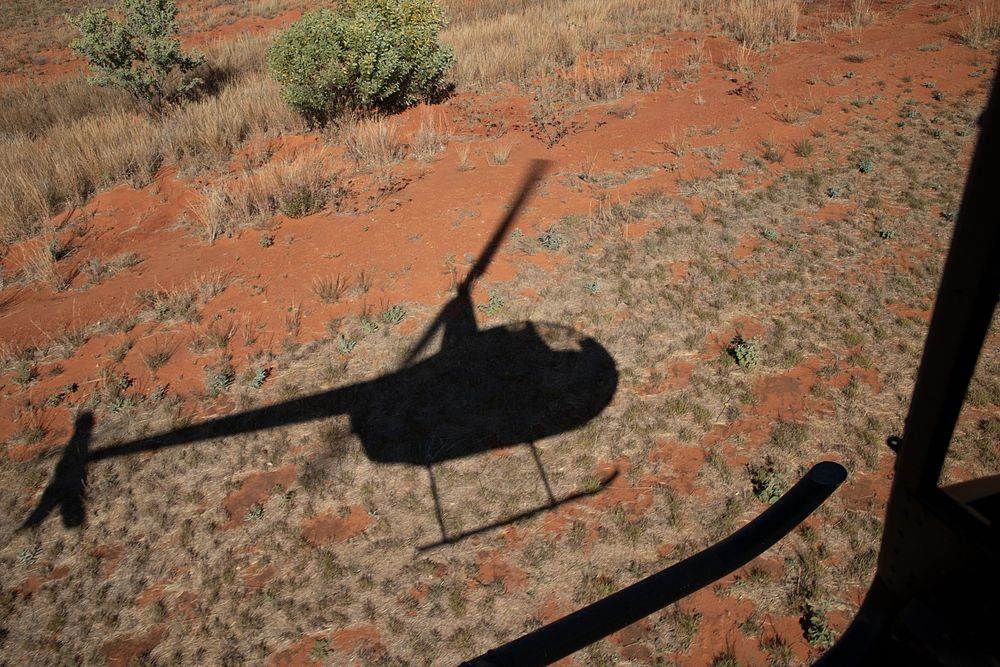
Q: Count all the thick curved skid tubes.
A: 1